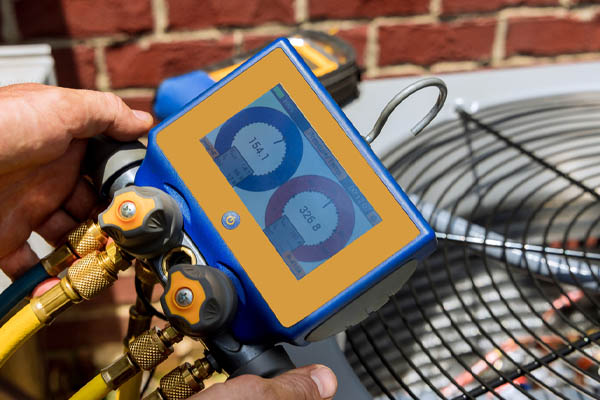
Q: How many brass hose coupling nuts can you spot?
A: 4